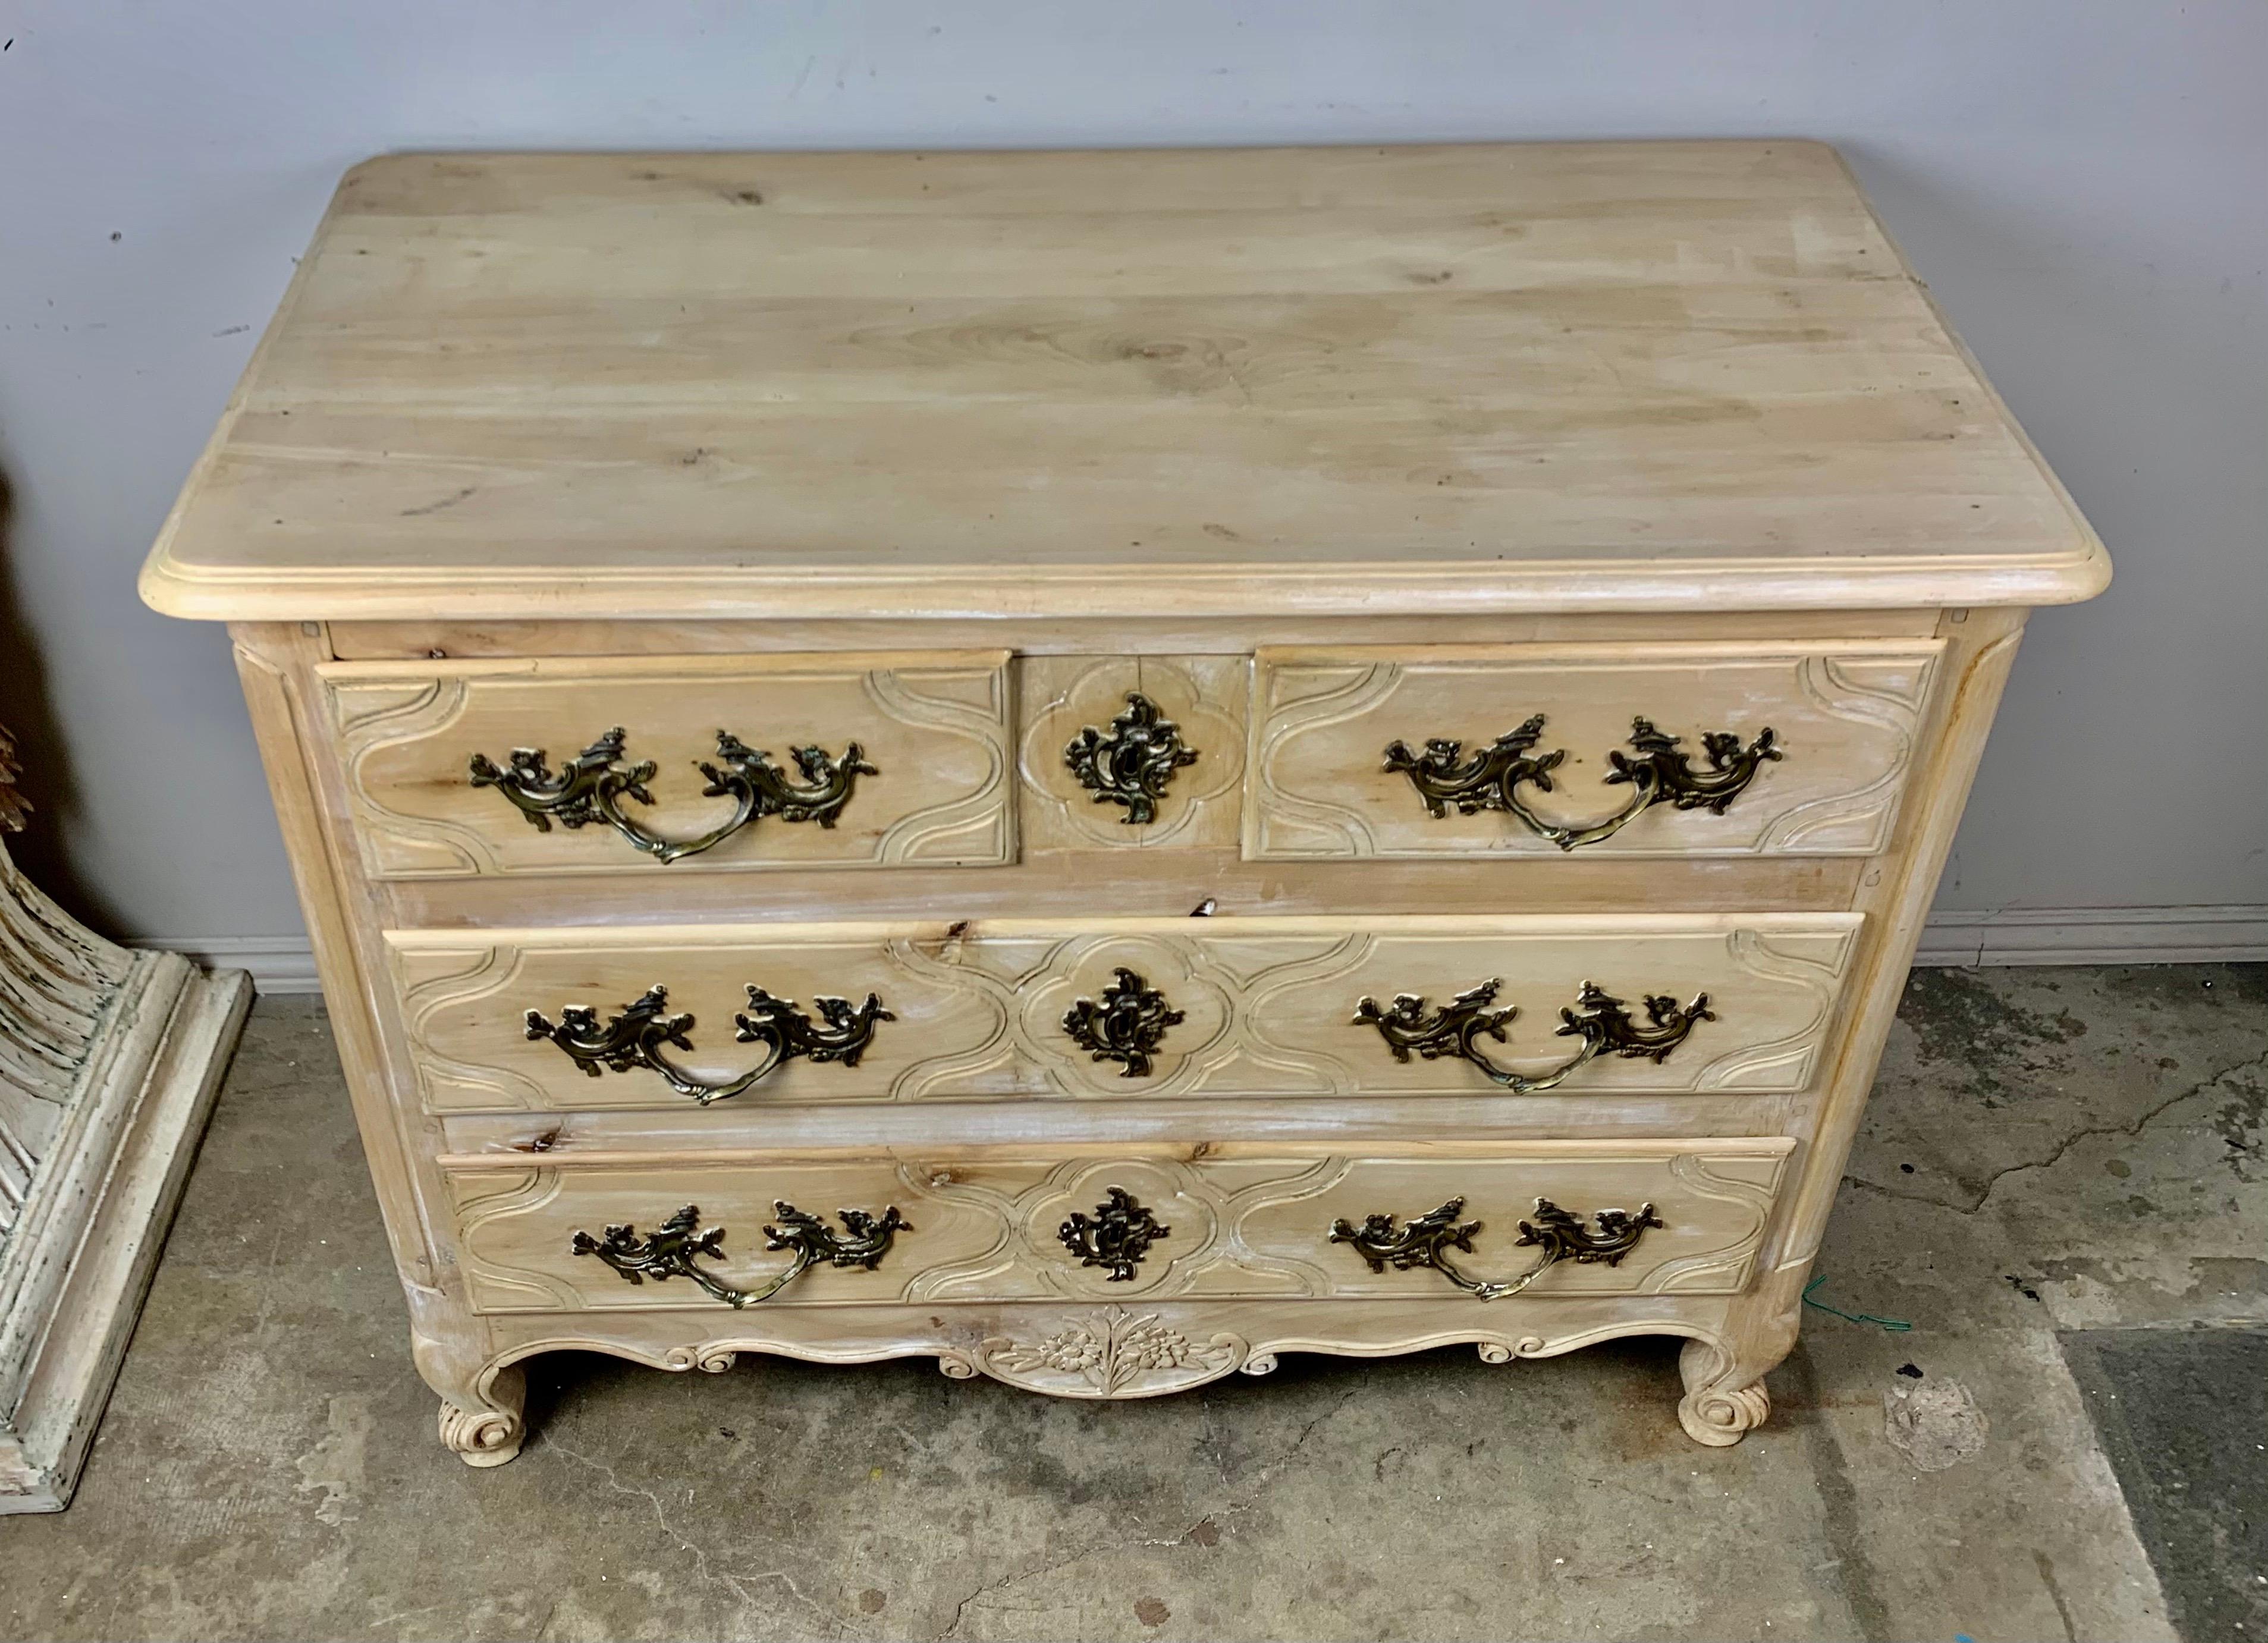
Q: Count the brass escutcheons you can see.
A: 3